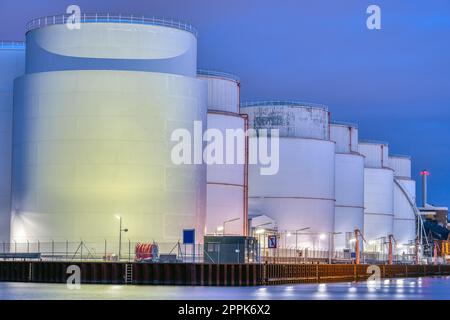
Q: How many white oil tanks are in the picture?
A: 7